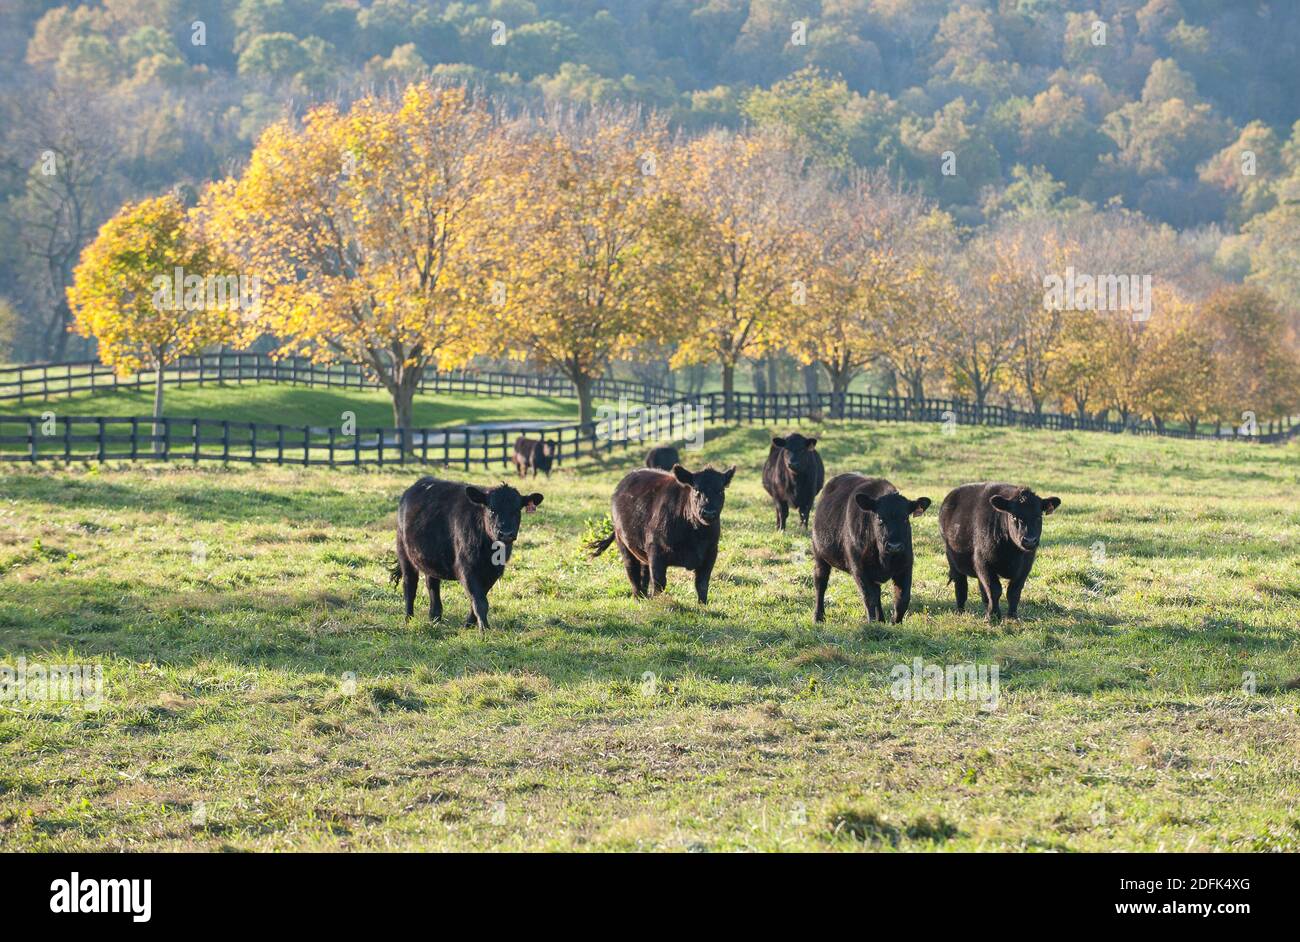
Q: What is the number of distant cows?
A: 2